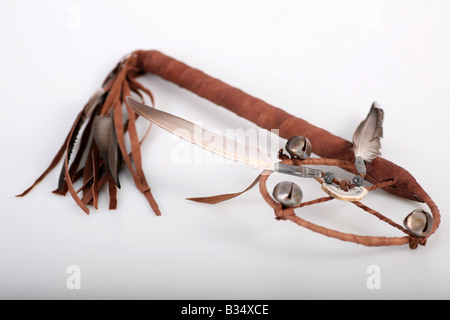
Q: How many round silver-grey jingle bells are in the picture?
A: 3